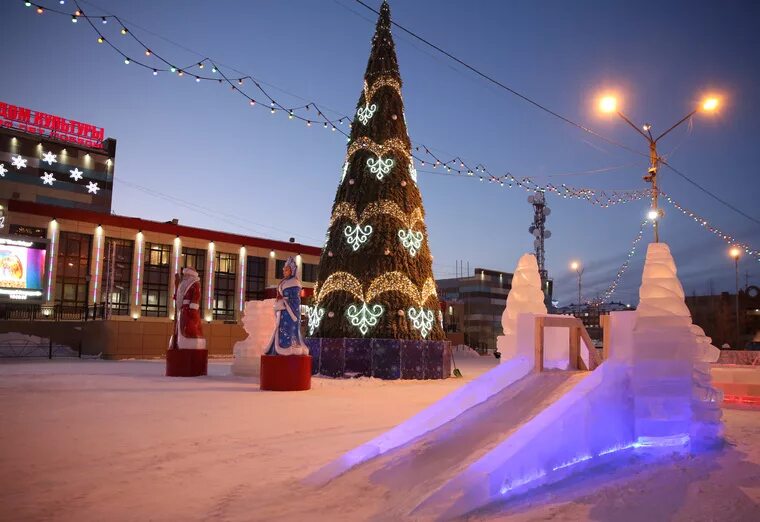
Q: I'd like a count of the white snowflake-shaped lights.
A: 6